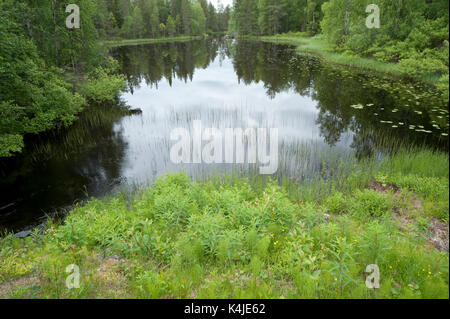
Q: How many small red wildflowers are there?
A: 0